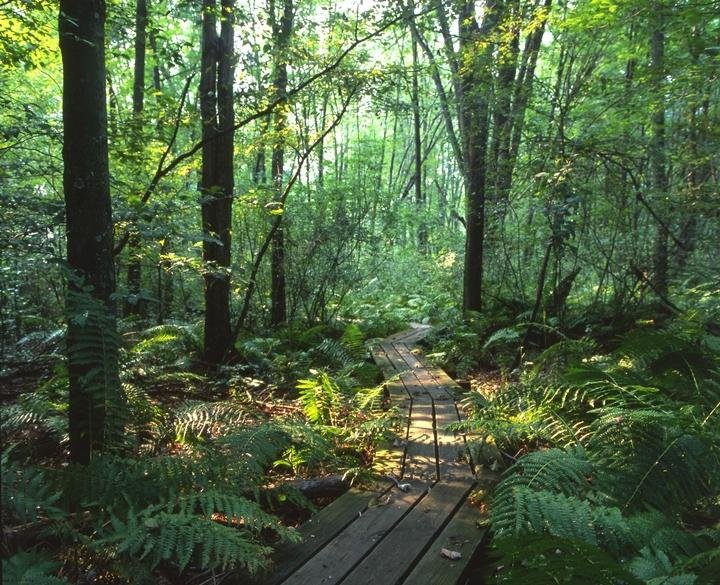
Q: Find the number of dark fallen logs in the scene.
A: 1